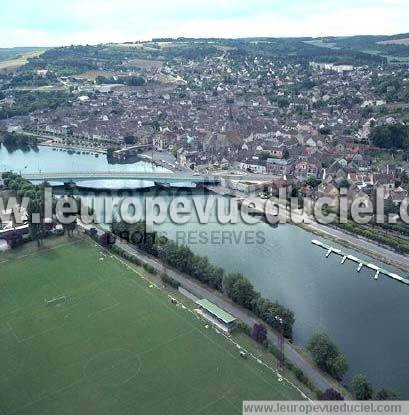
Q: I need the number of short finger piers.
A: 4